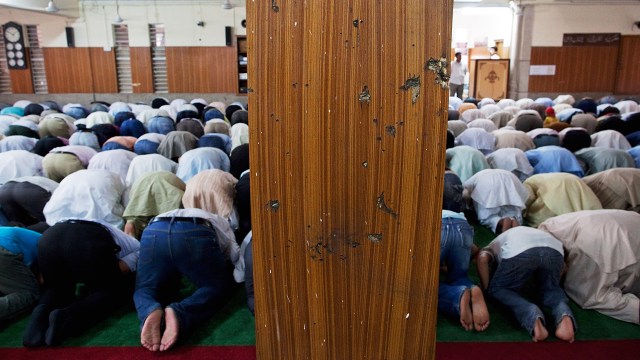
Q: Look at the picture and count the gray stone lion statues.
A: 0